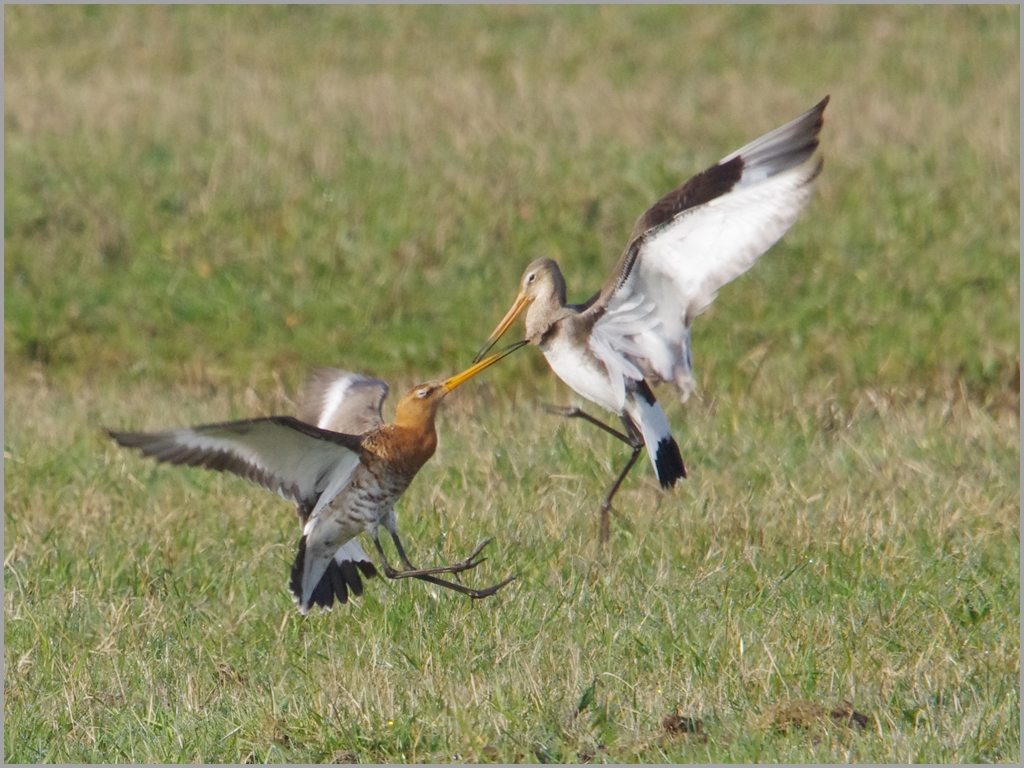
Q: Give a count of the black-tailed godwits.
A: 2